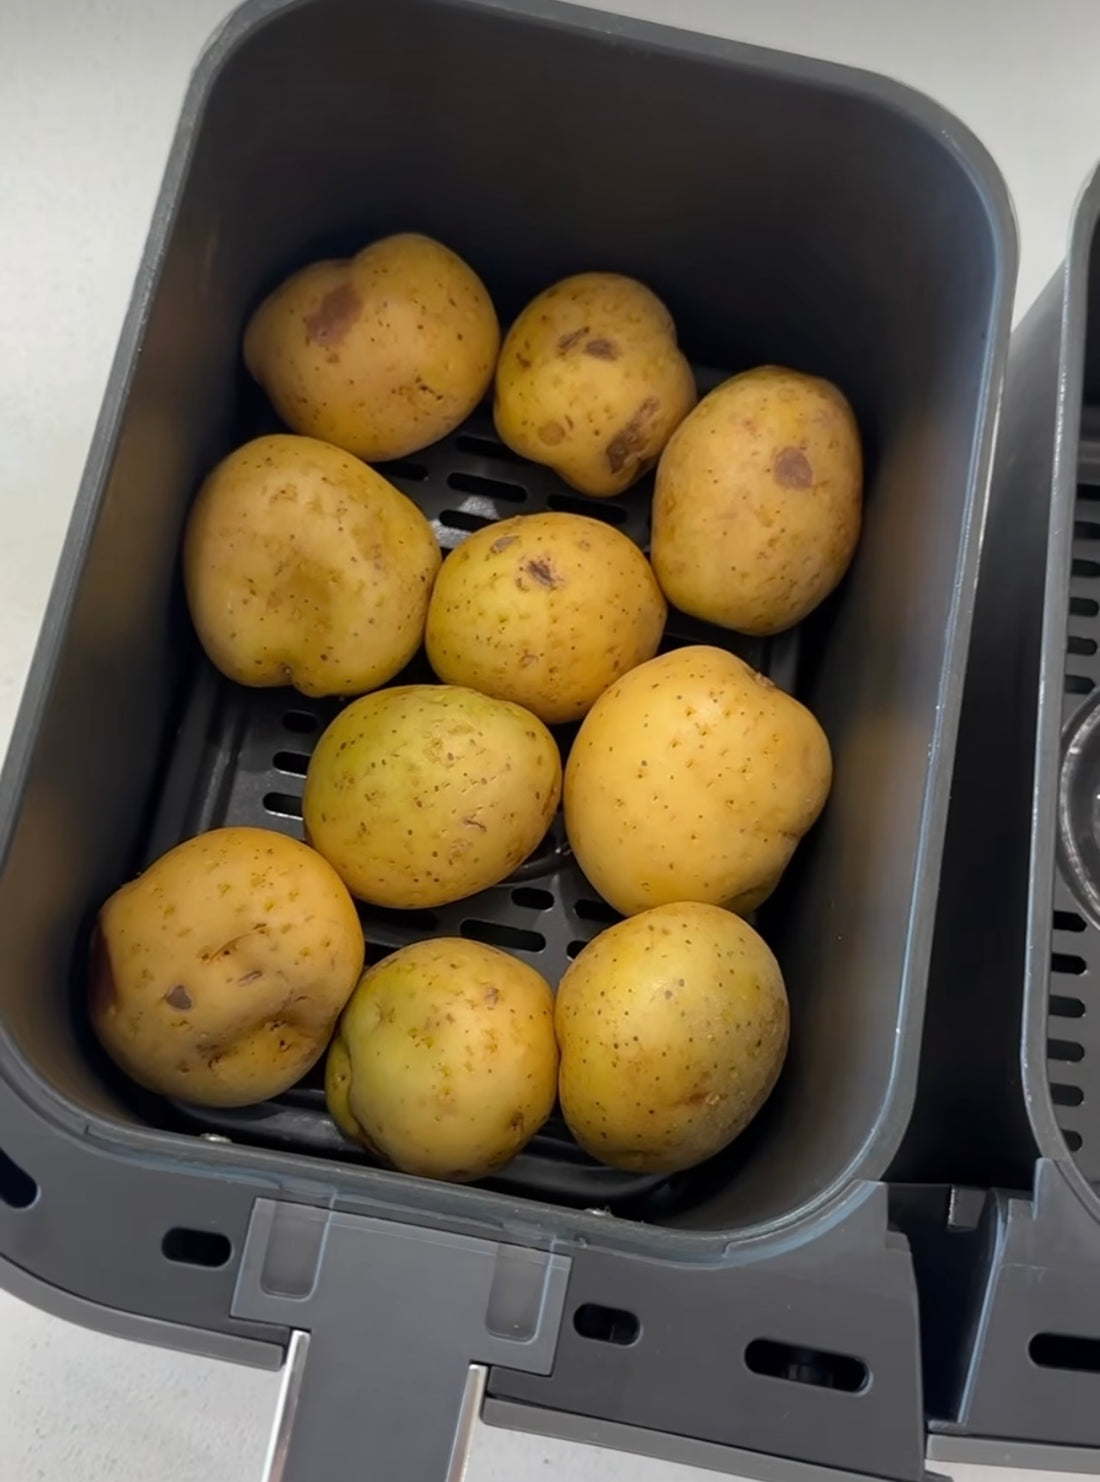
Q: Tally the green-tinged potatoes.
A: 3